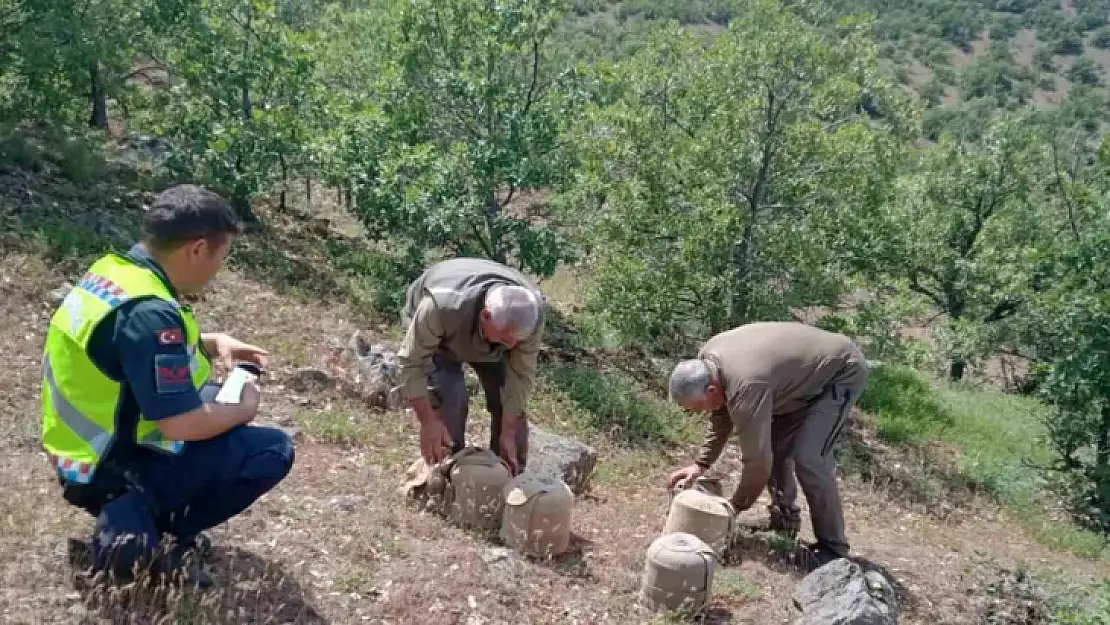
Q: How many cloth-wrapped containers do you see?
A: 4